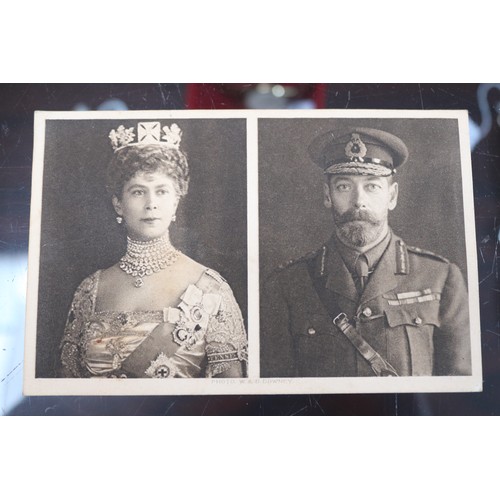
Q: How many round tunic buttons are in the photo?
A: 3